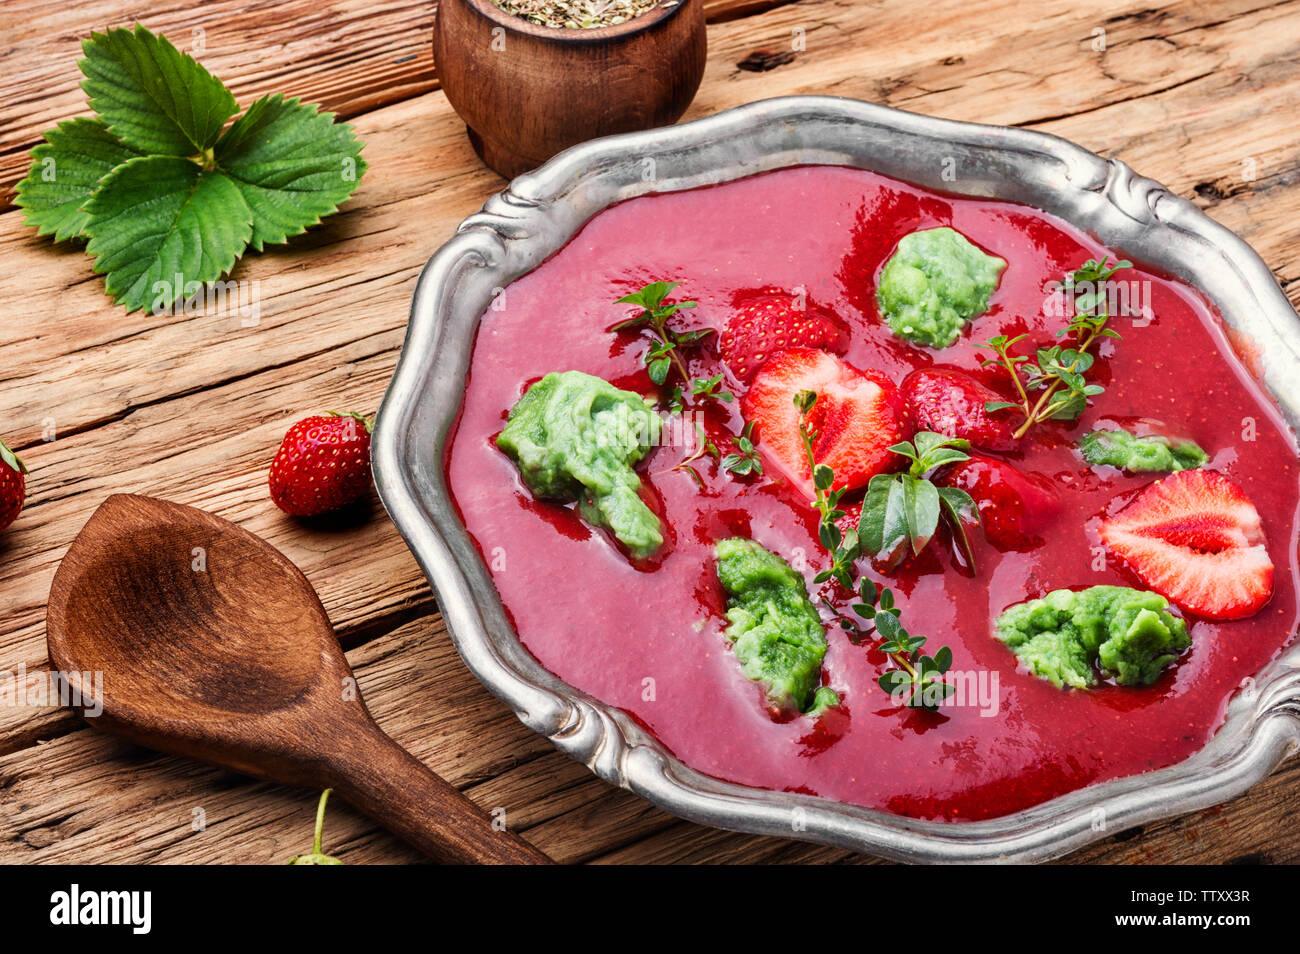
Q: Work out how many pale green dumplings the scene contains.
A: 5